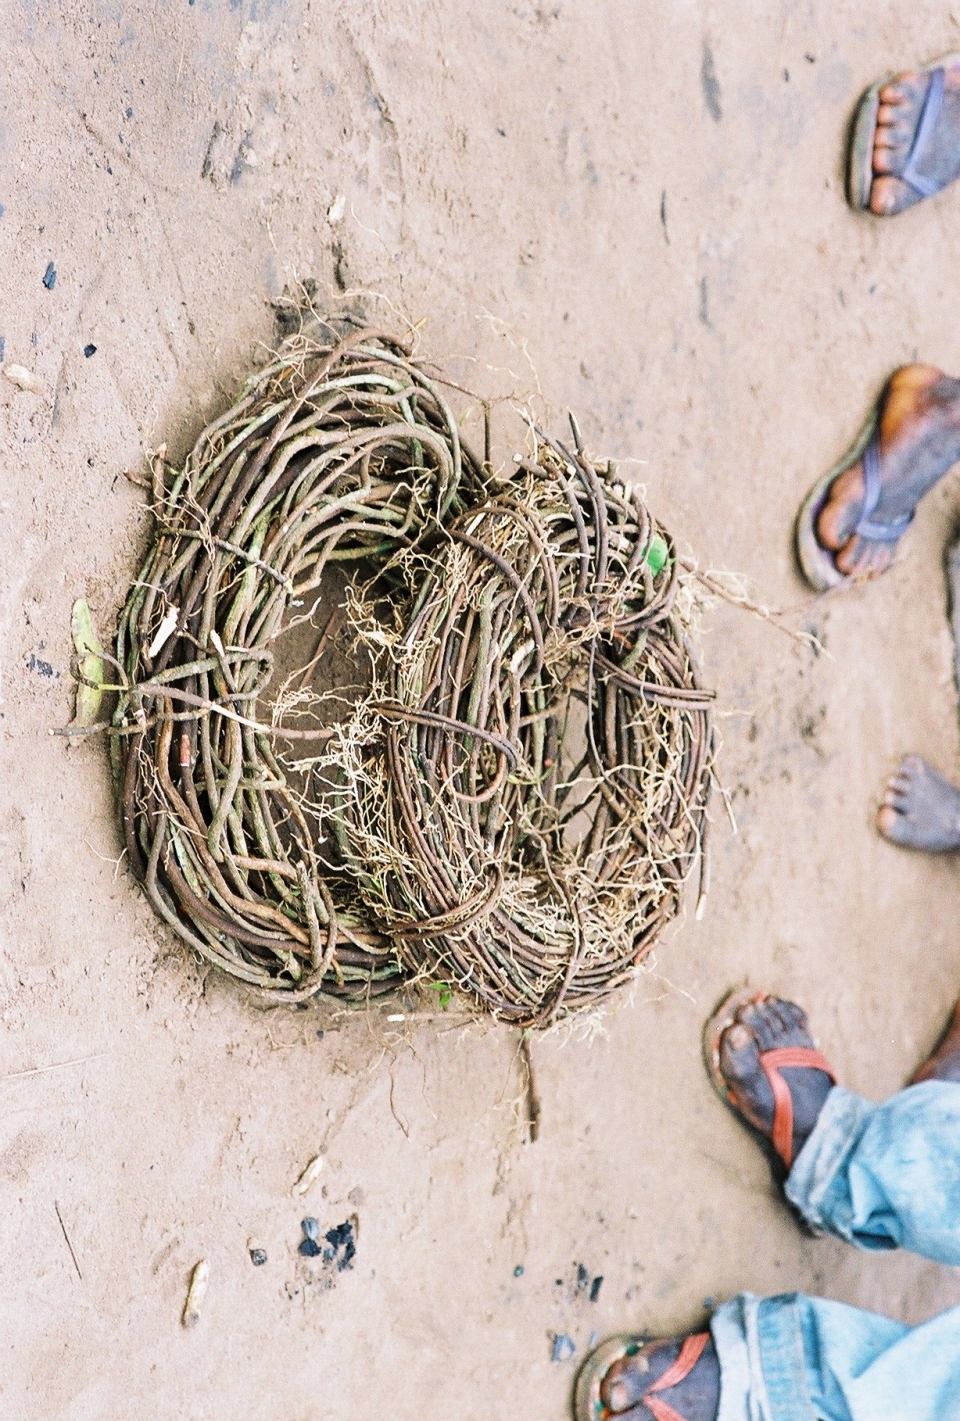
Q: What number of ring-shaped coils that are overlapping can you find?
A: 2